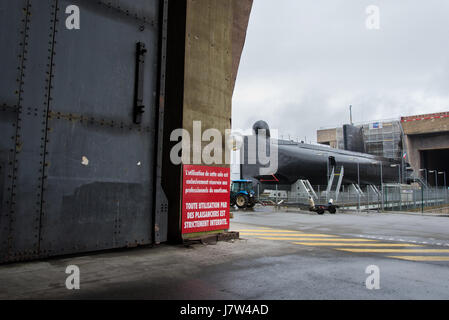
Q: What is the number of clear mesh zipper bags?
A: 0